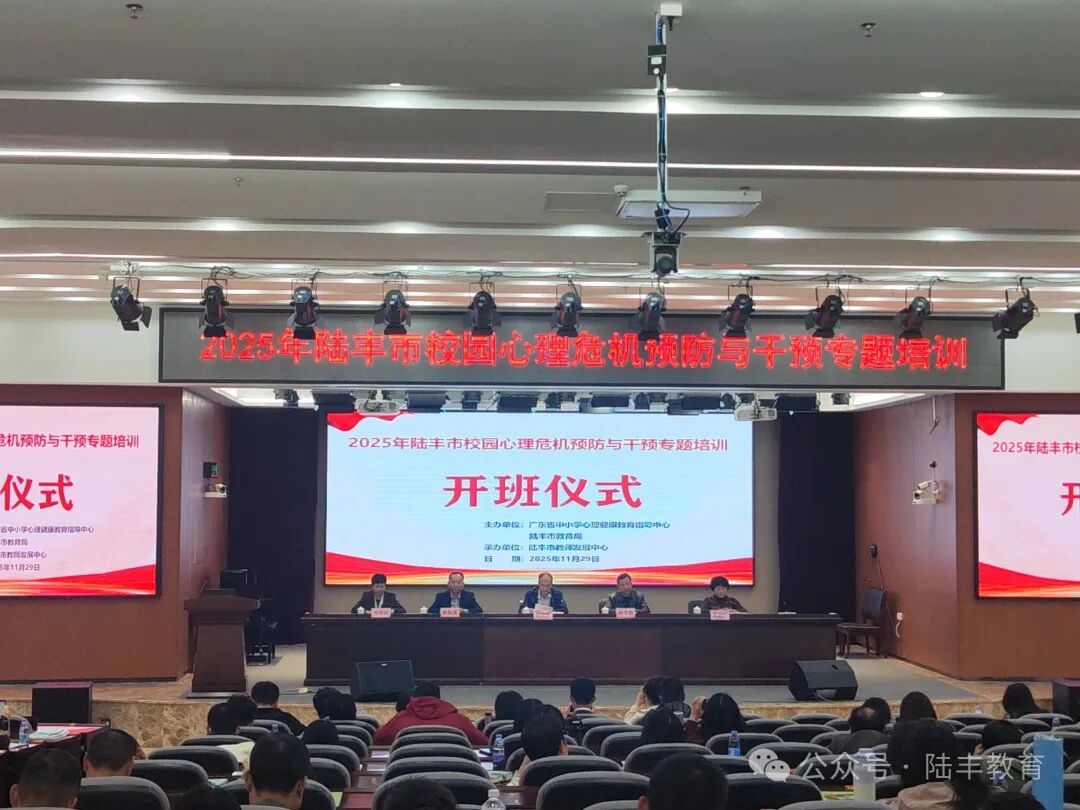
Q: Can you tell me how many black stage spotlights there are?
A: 11